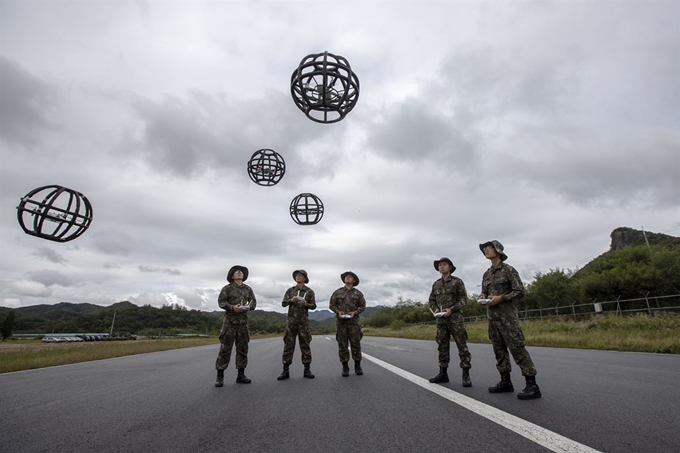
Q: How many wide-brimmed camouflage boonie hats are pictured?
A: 5